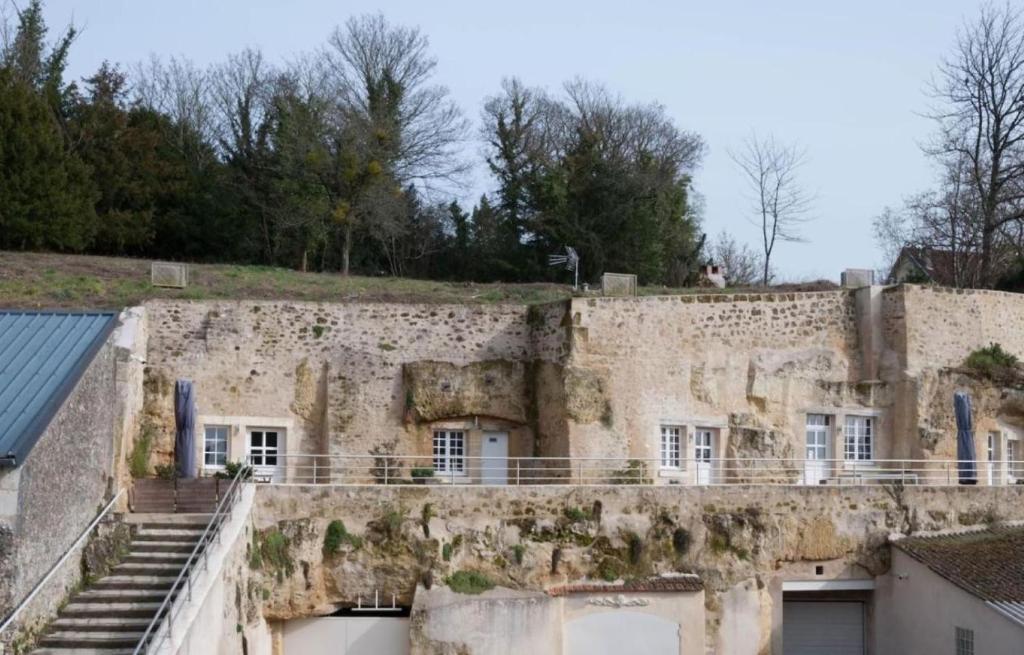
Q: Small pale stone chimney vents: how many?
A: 3